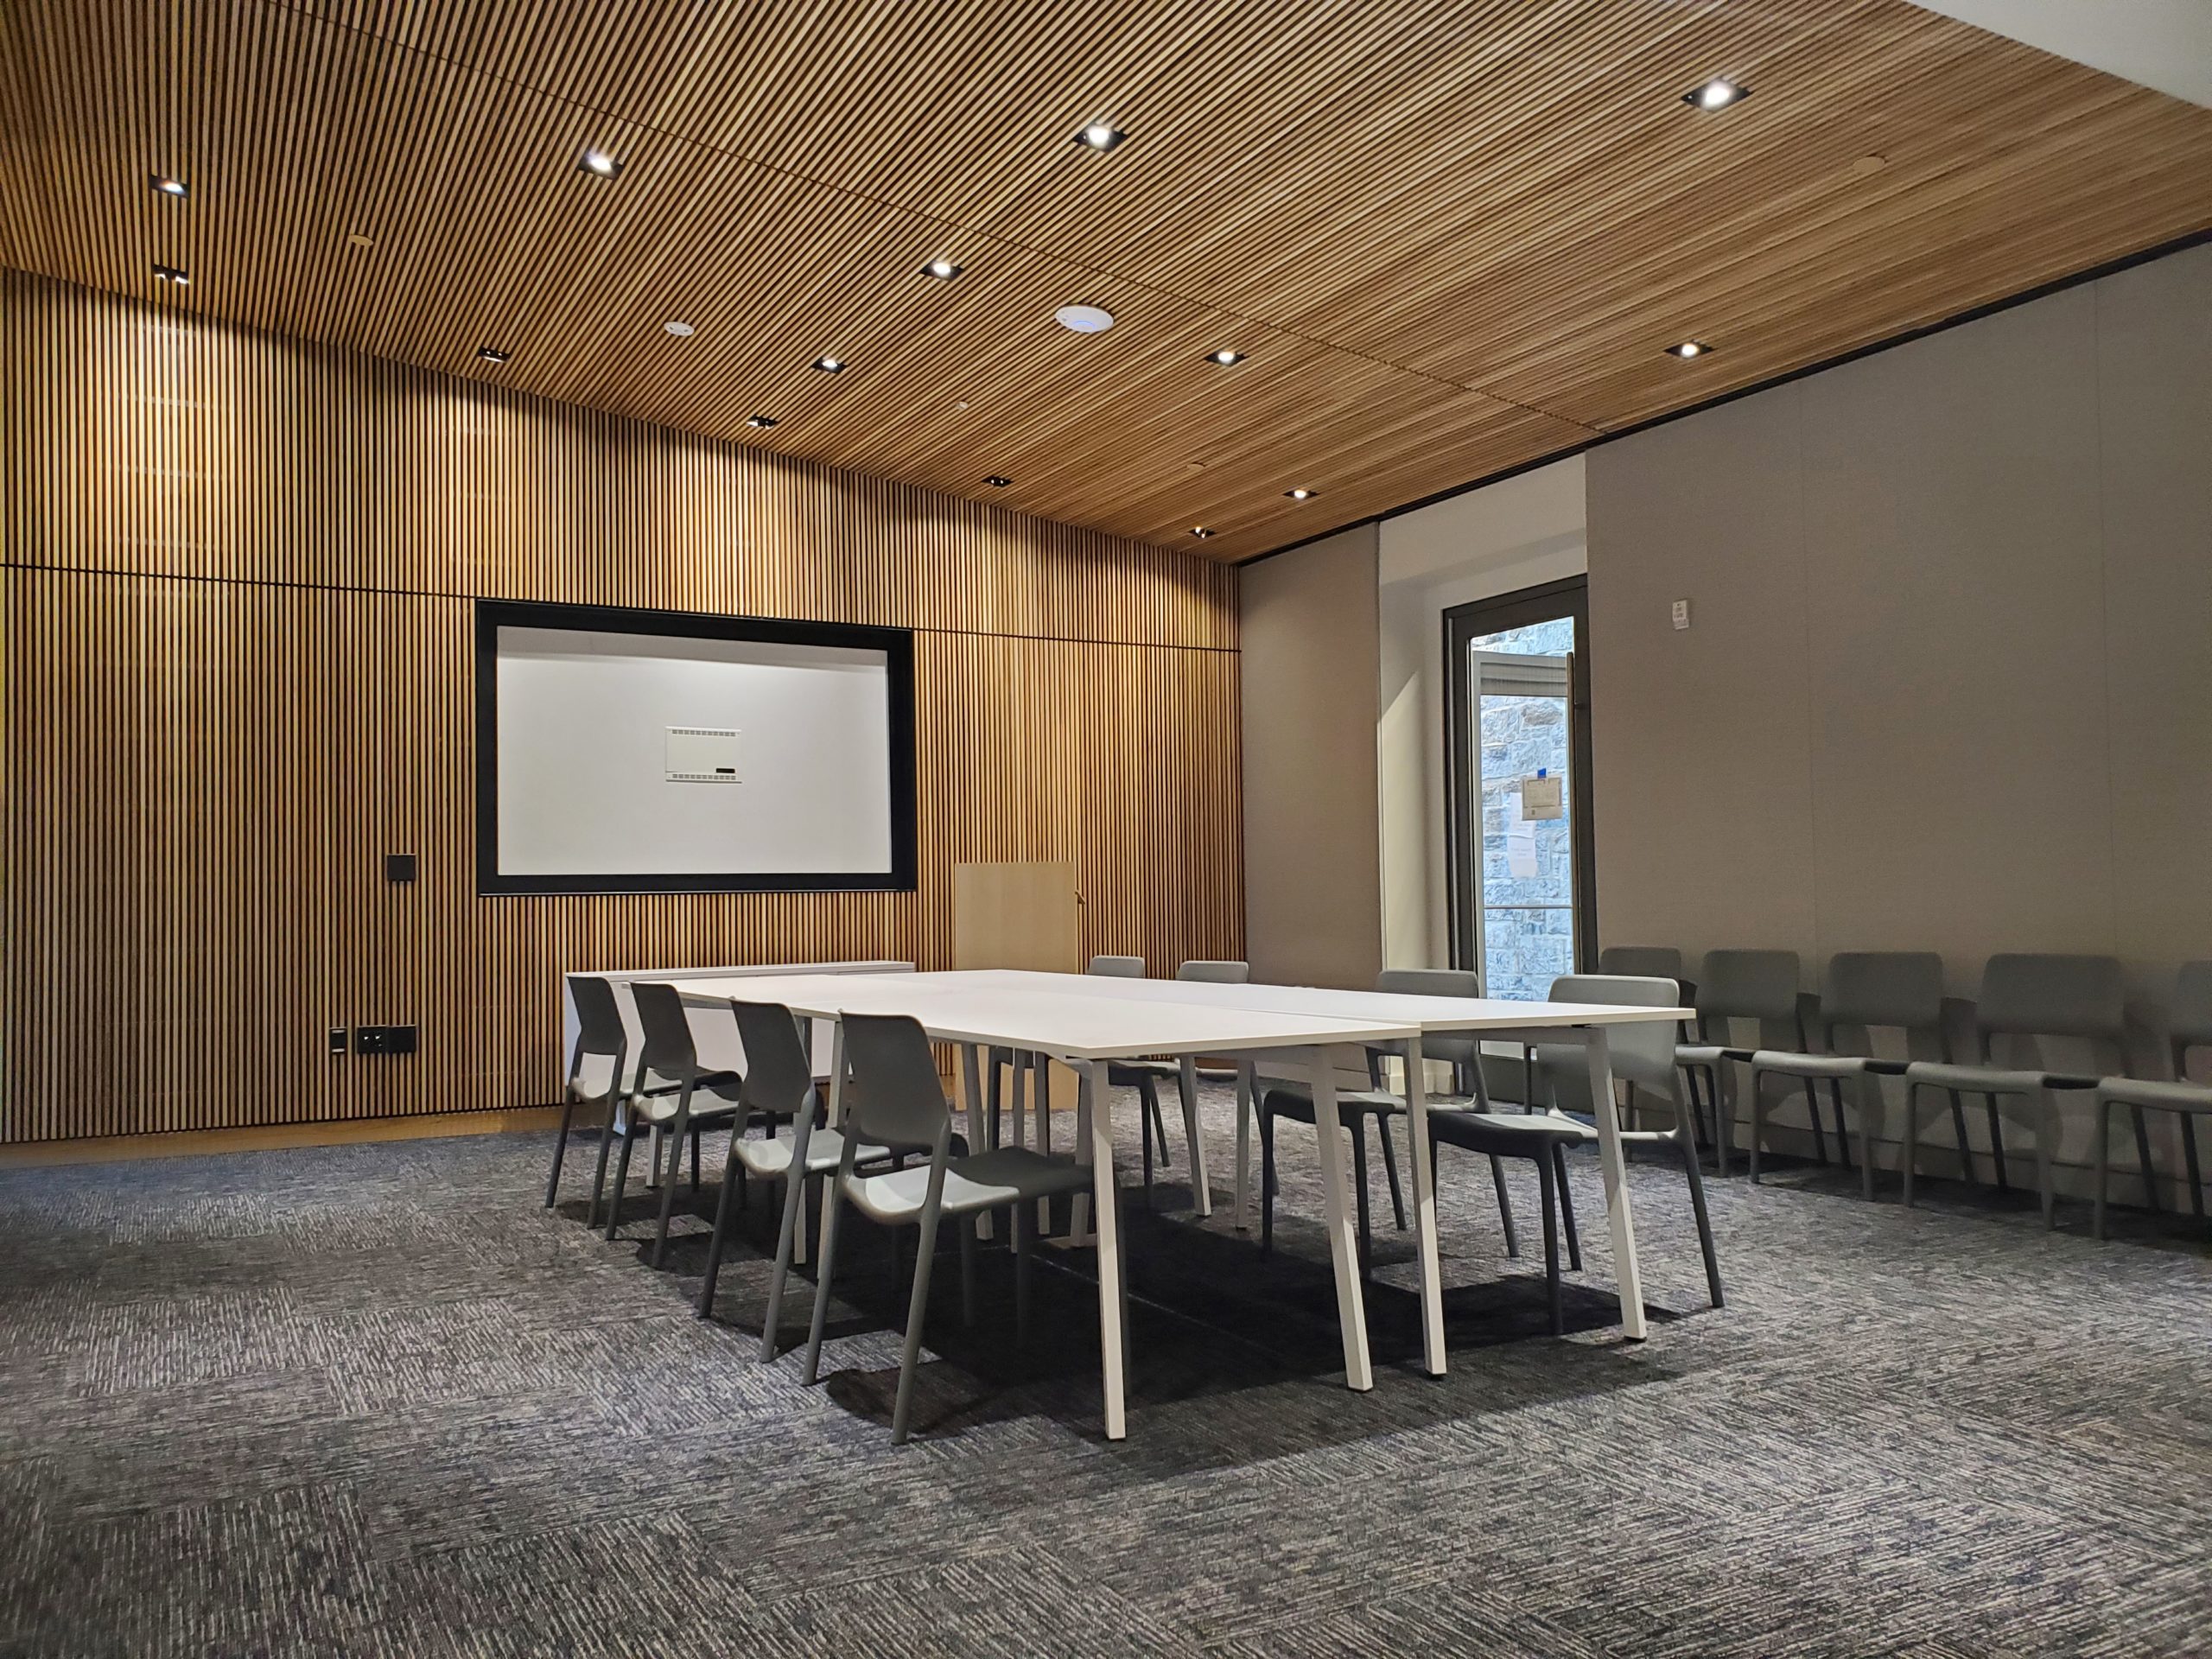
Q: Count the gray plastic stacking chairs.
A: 13